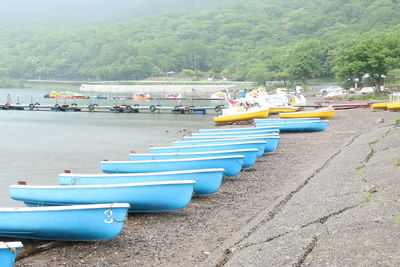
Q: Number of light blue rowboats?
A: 13